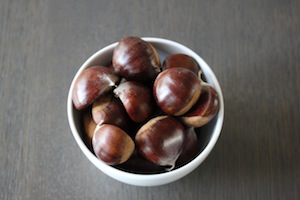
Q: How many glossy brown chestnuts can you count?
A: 11